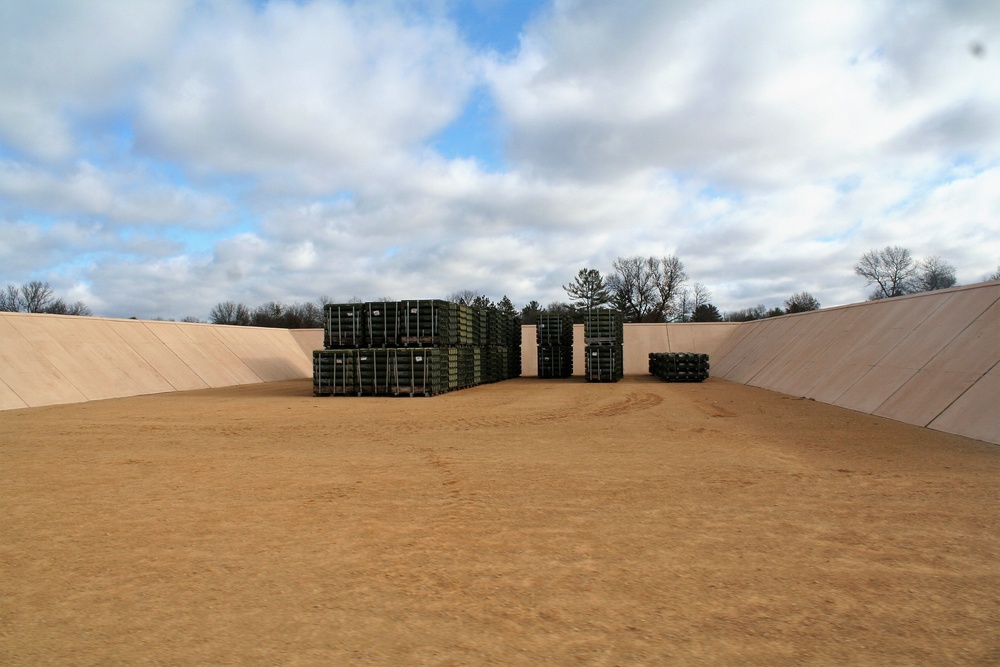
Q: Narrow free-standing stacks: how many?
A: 2